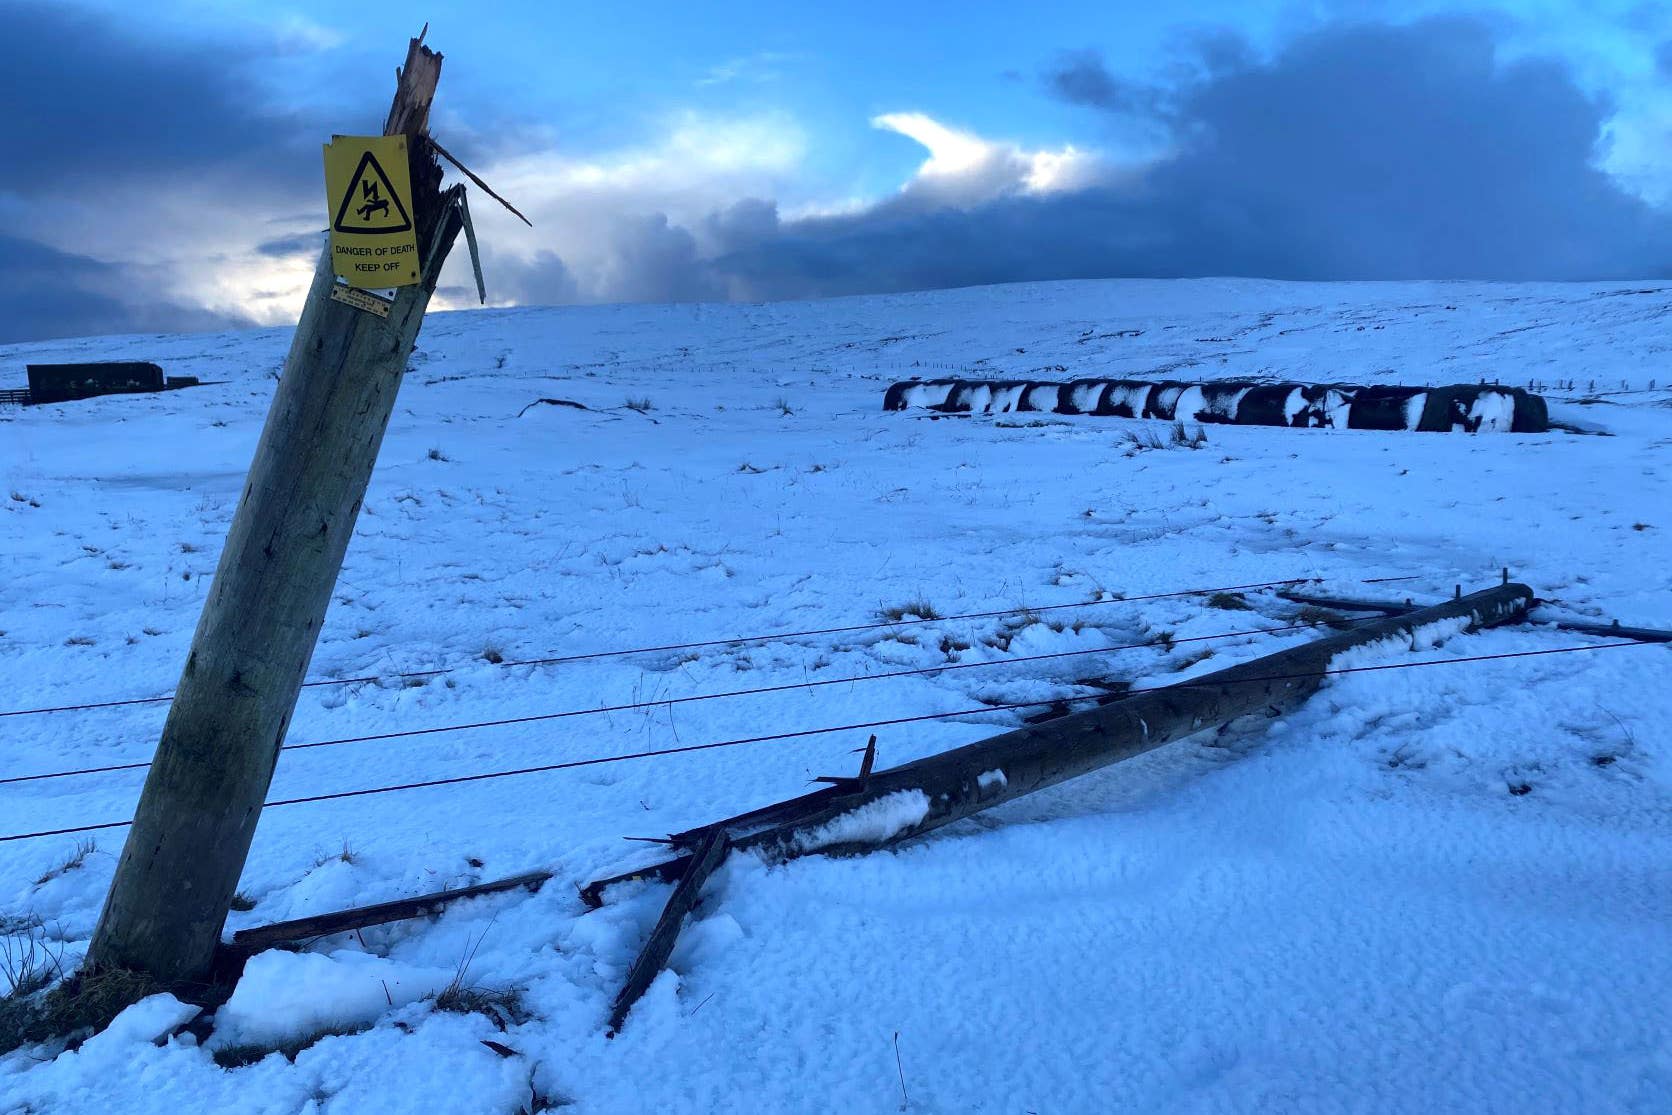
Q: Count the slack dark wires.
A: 3